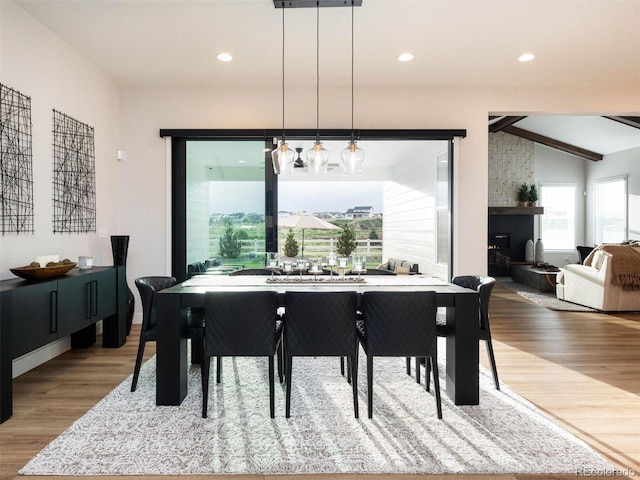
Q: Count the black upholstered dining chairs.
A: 8